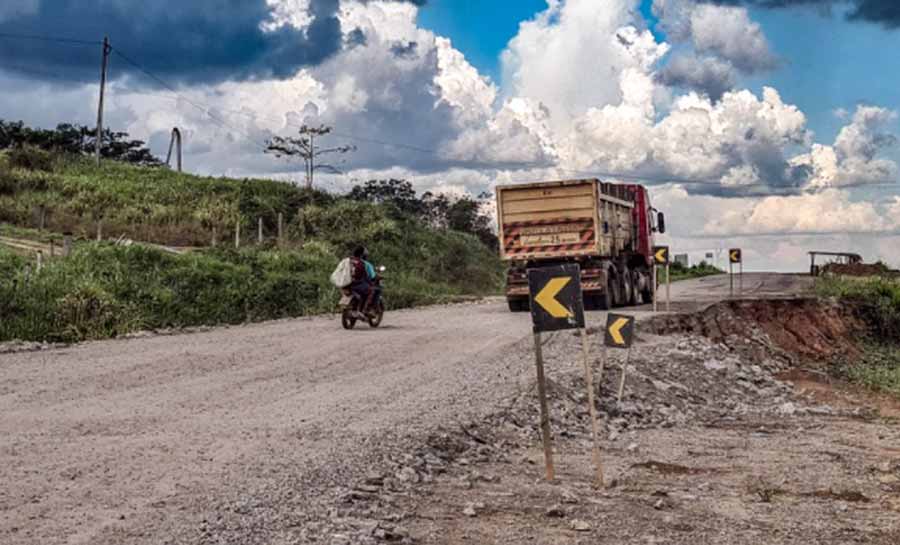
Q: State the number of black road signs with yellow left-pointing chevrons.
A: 4